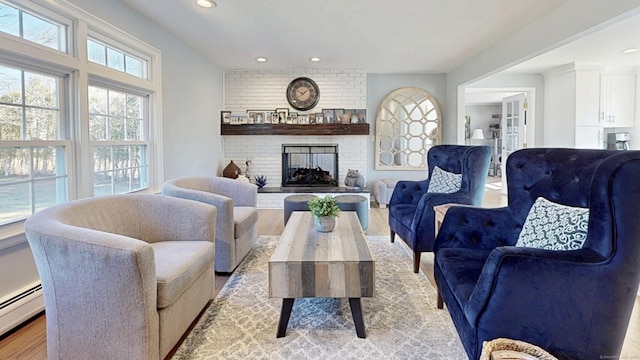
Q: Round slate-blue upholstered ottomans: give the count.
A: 2